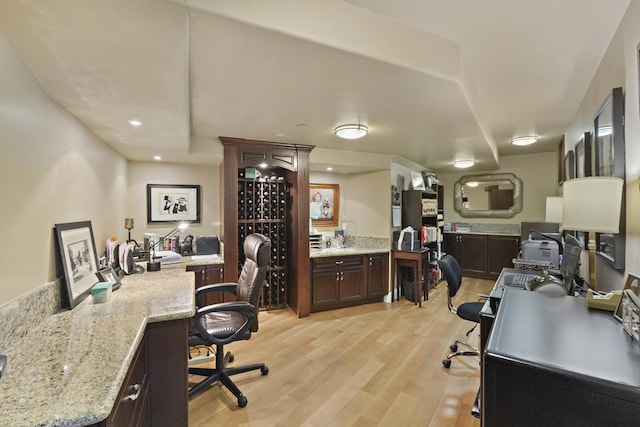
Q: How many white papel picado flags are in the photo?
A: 0